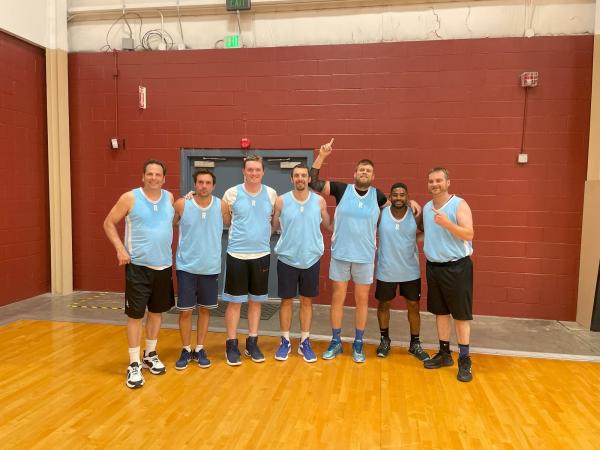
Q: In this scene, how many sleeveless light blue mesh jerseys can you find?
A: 7